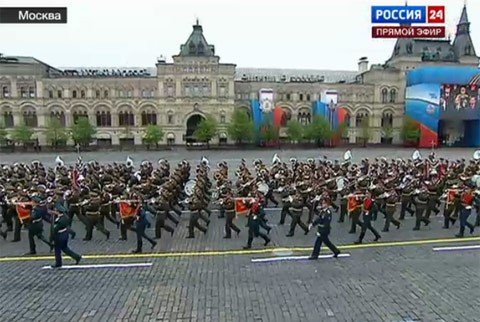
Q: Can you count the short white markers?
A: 3